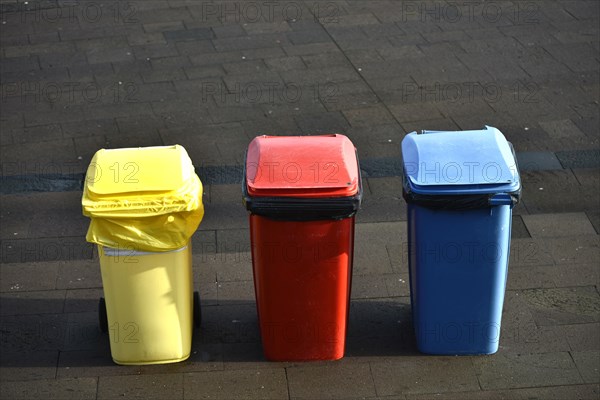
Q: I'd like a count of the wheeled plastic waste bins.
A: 3